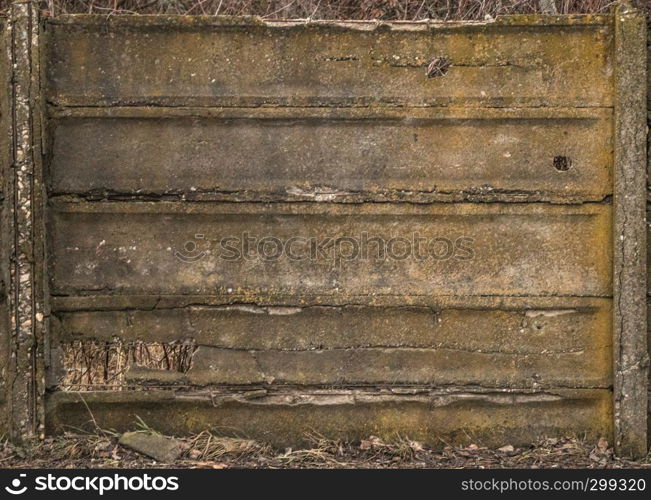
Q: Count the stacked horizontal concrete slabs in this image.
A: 5